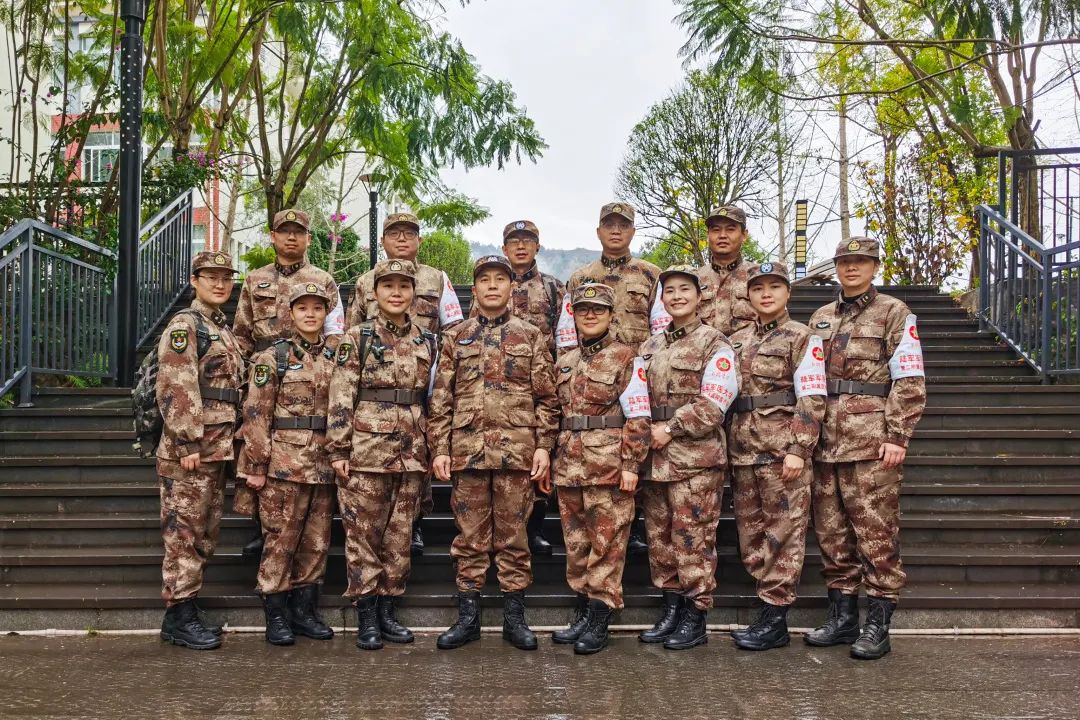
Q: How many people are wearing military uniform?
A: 13